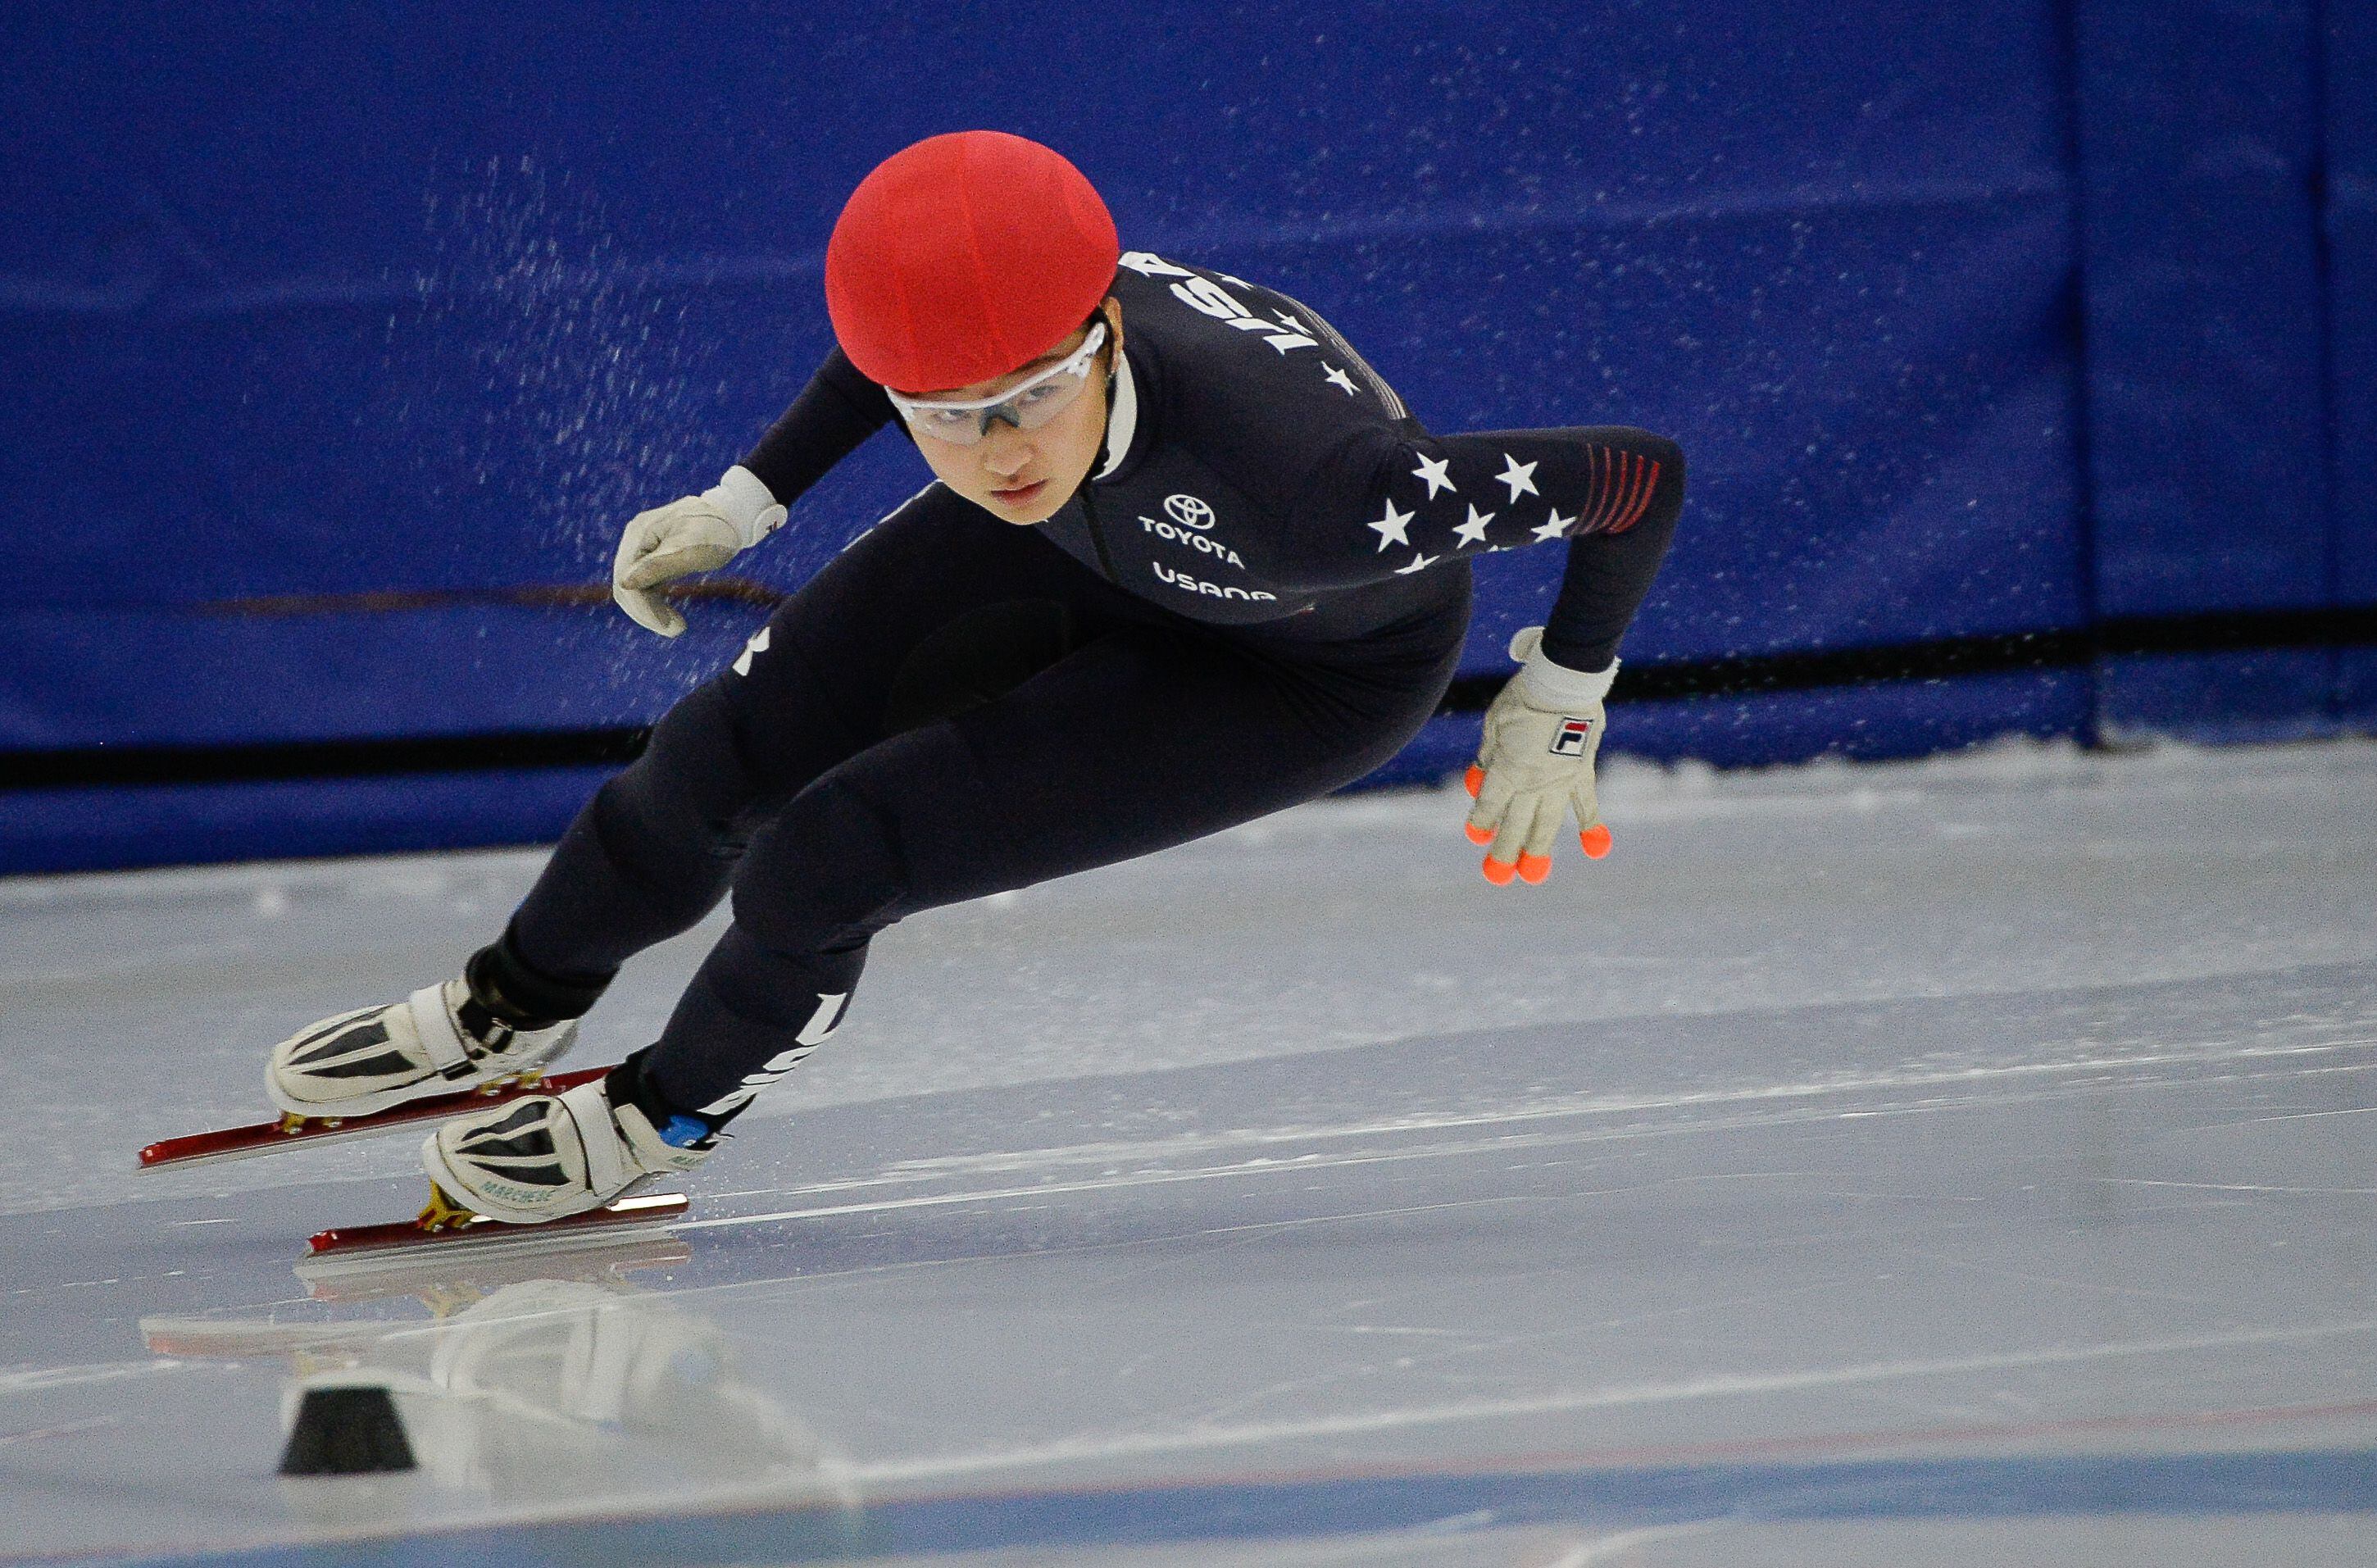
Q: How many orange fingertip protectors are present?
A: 5